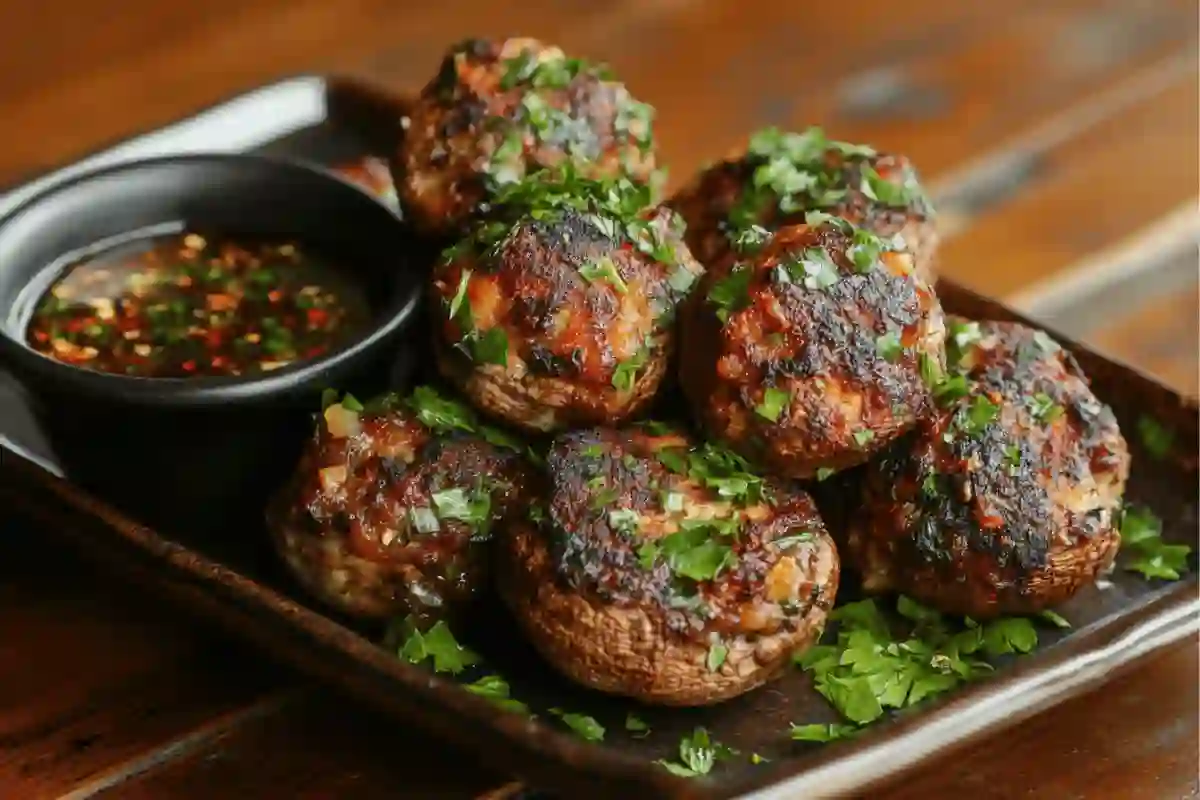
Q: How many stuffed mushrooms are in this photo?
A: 7